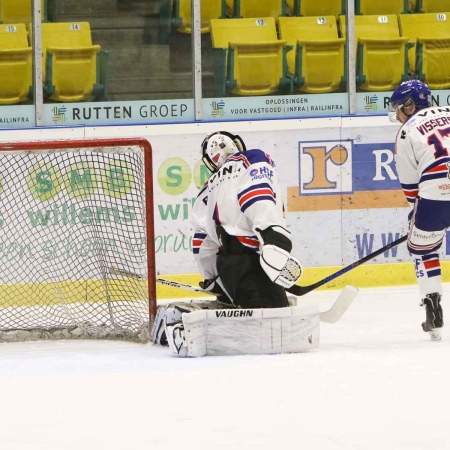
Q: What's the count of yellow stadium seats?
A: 12